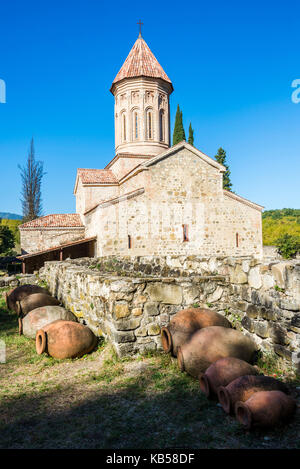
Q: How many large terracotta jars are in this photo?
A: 9